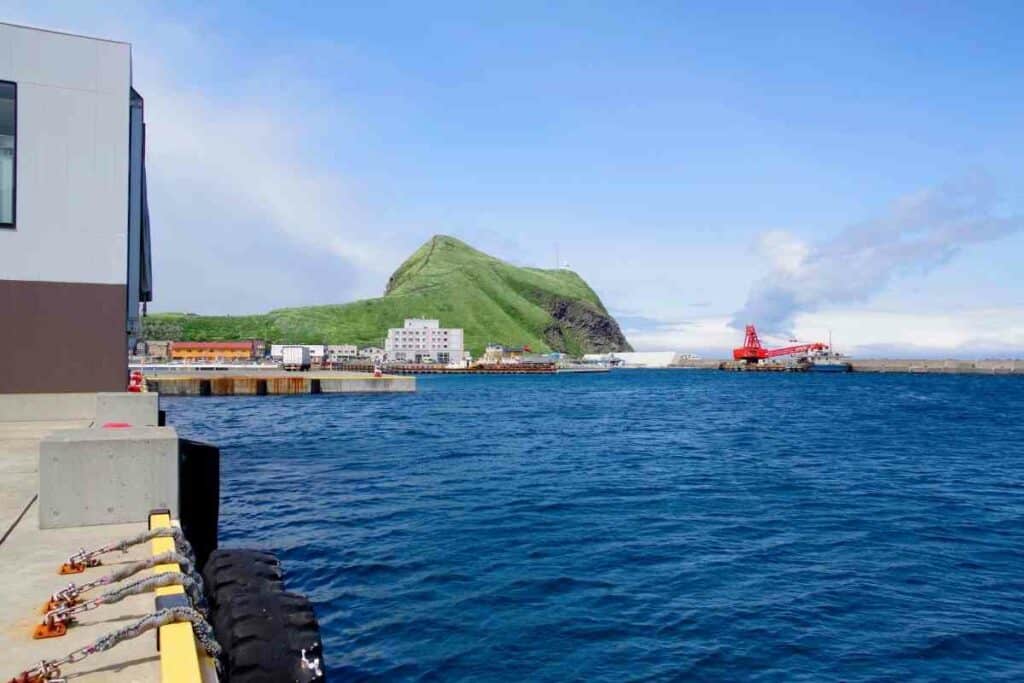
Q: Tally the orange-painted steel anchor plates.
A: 4